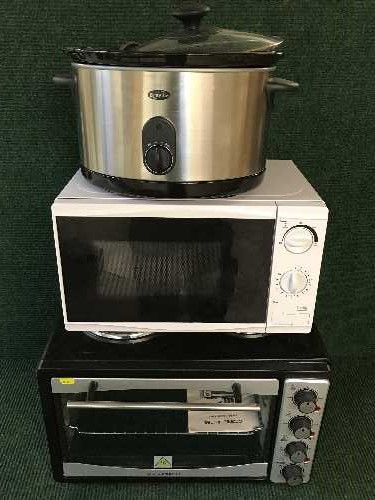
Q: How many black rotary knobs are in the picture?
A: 5